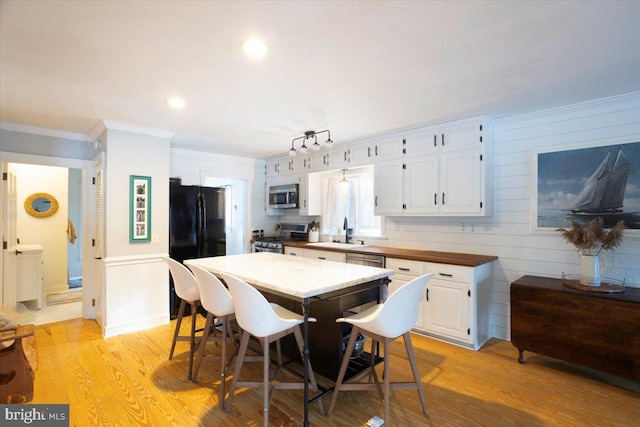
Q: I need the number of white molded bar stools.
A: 4